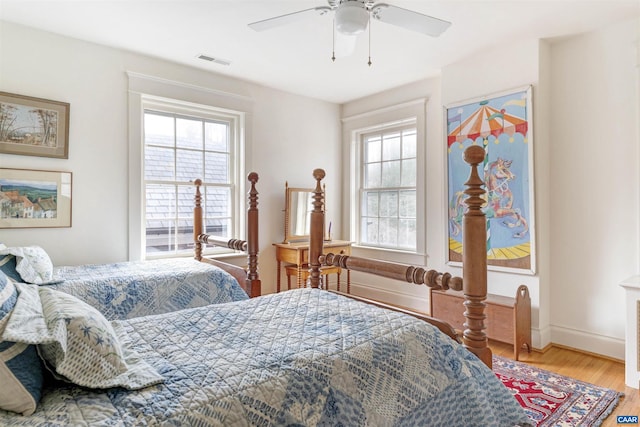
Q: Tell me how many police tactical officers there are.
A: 0